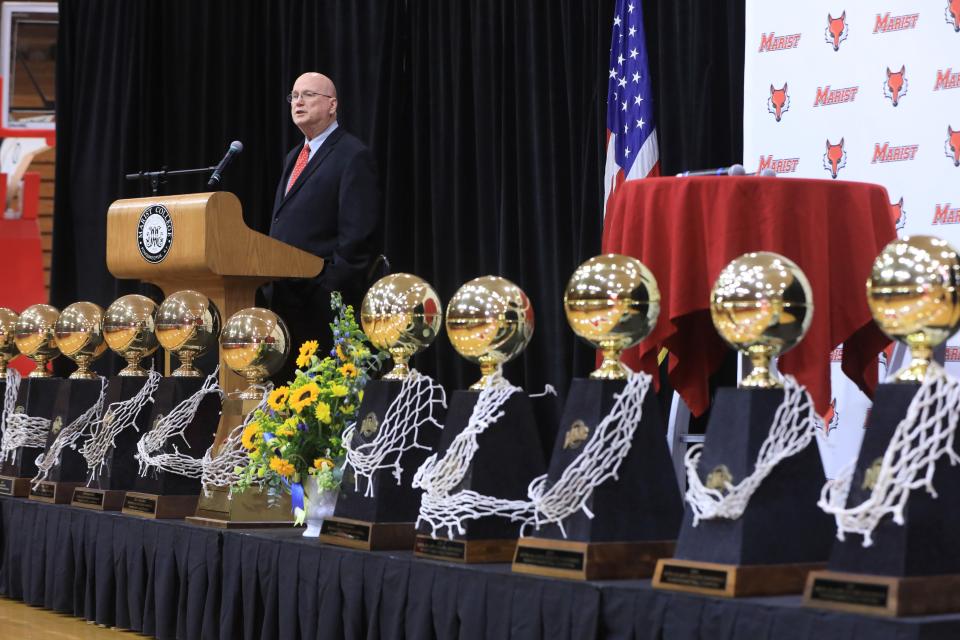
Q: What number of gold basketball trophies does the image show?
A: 11